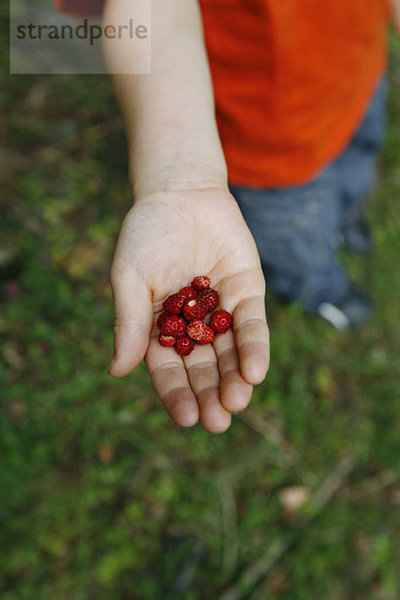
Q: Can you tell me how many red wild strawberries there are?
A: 11